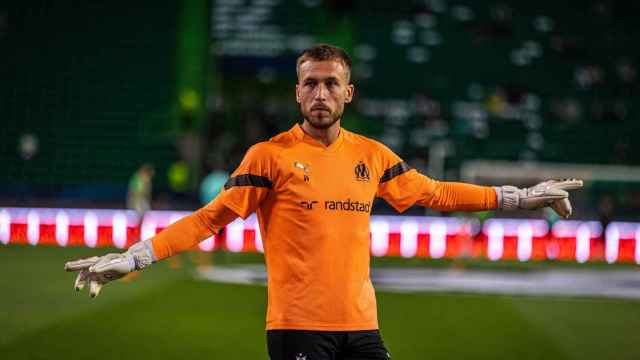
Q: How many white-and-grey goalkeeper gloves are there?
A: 2